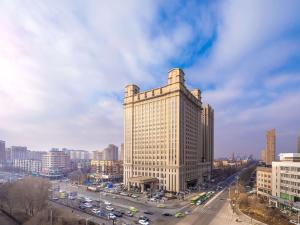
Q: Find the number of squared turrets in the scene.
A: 3